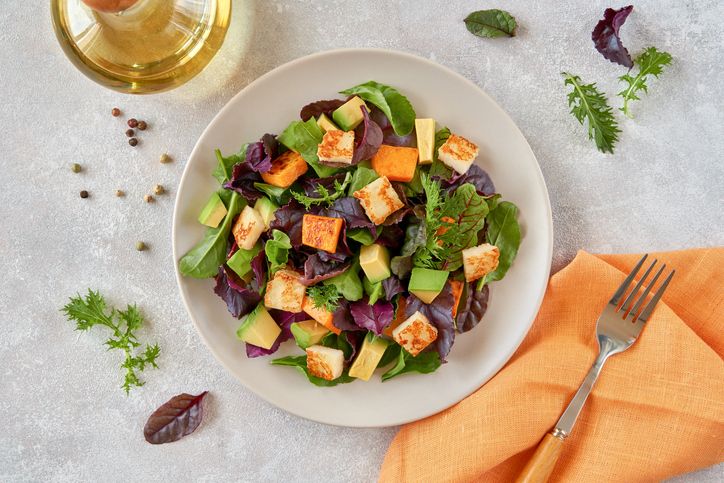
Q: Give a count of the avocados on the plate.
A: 11